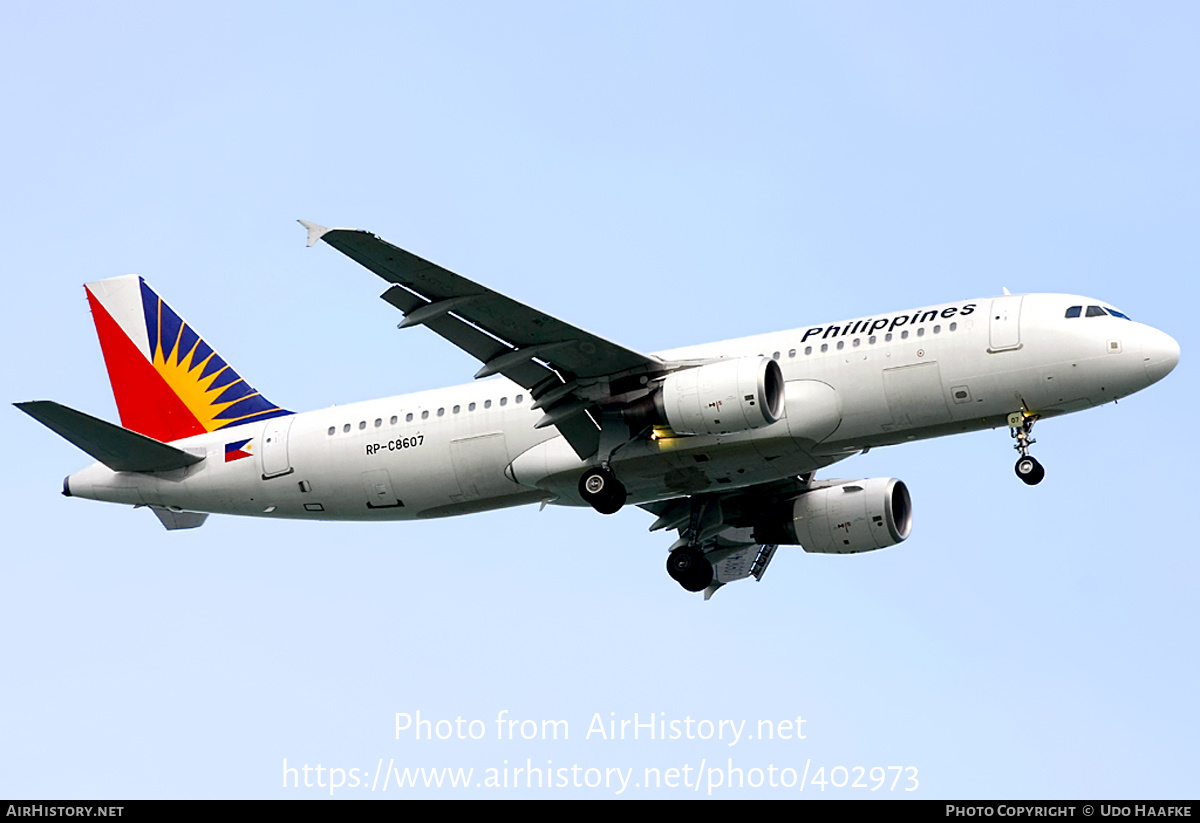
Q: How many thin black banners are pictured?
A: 1